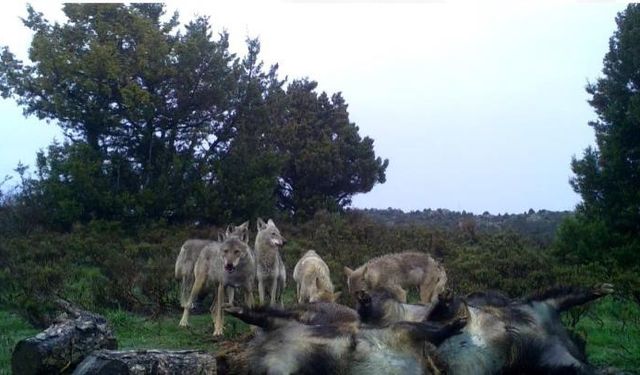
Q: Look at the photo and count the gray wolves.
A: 5